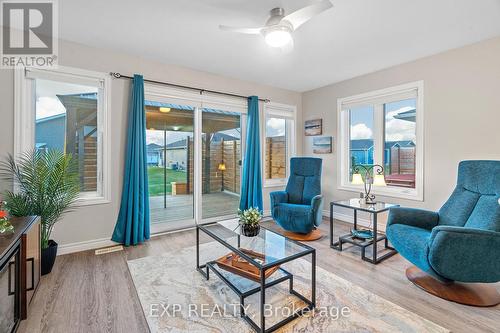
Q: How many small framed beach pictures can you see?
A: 2